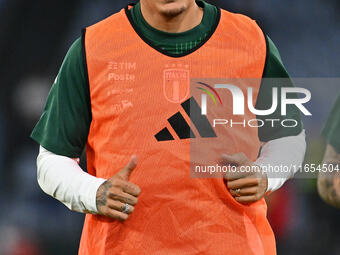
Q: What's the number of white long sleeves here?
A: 2